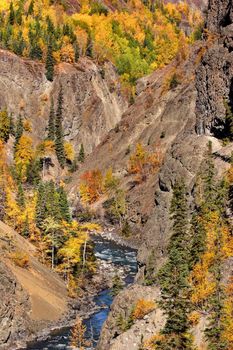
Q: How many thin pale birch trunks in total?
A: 2